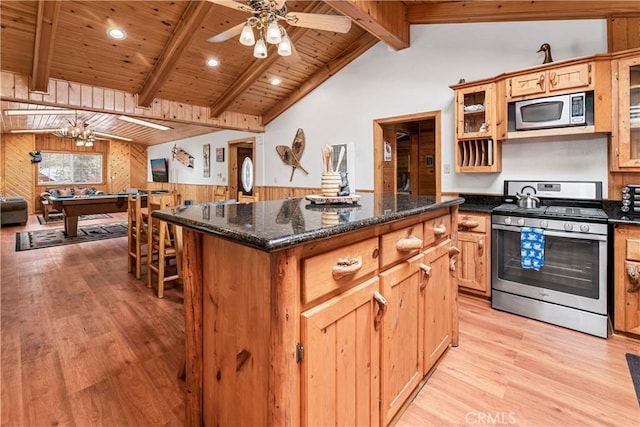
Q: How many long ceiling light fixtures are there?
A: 4